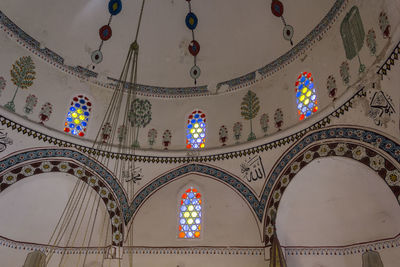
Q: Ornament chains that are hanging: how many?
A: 3